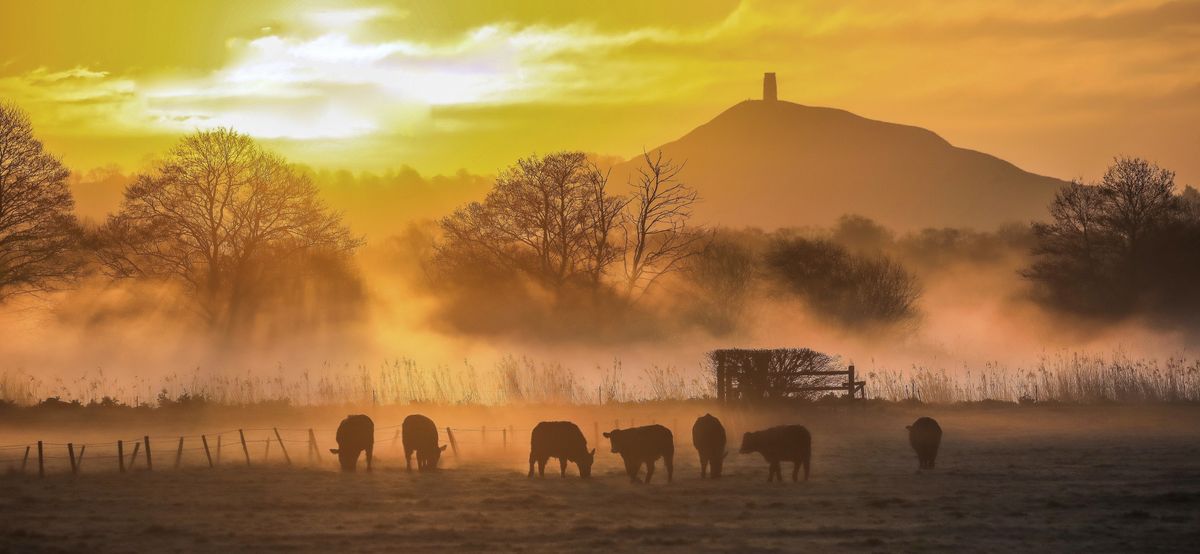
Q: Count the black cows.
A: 7